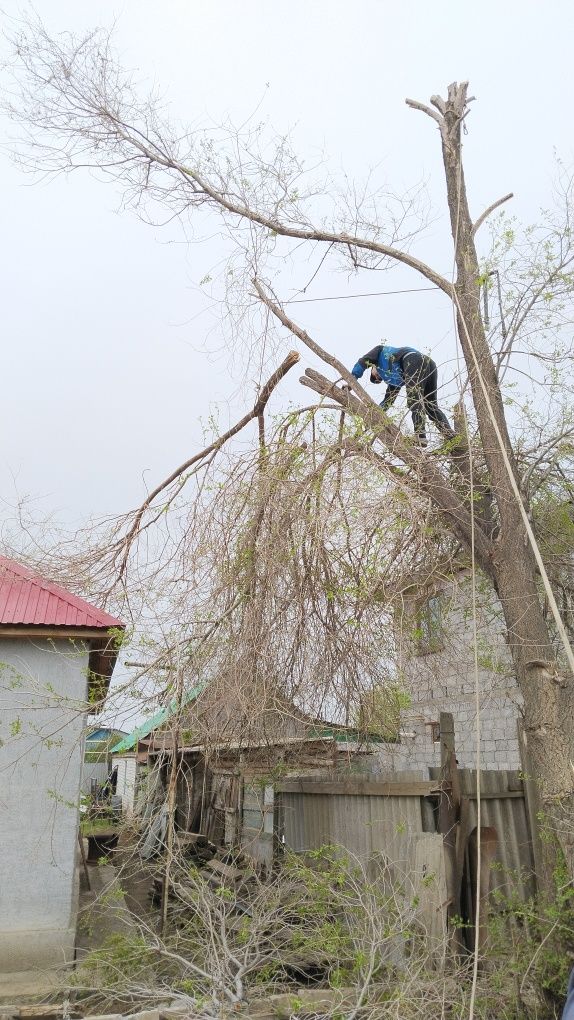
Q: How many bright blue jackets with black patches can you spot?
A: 1